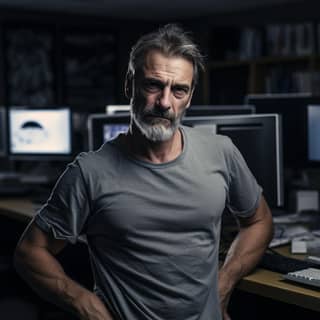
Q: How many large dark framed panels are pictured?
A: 2